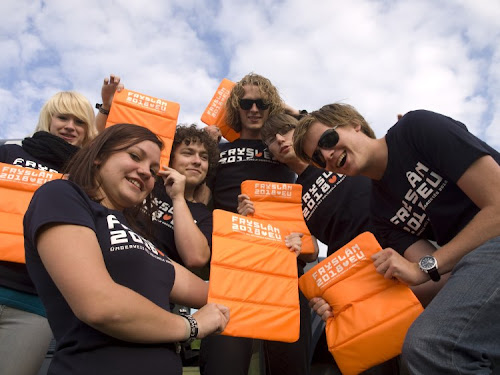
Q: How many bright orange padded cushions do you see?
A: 6